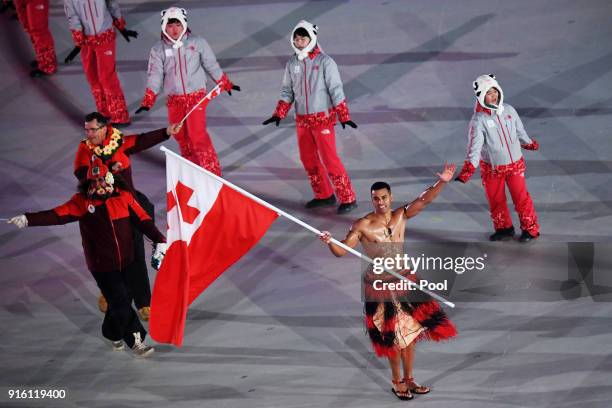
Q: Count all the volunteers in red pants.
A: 5